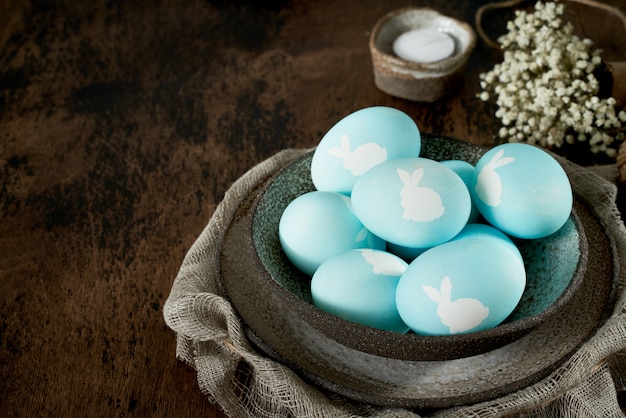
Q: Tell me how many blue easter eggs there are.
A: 7